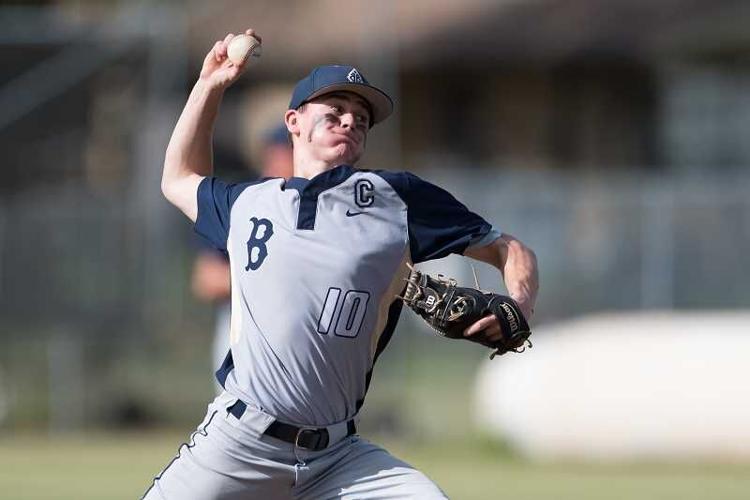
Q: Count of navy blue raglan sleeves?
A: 2